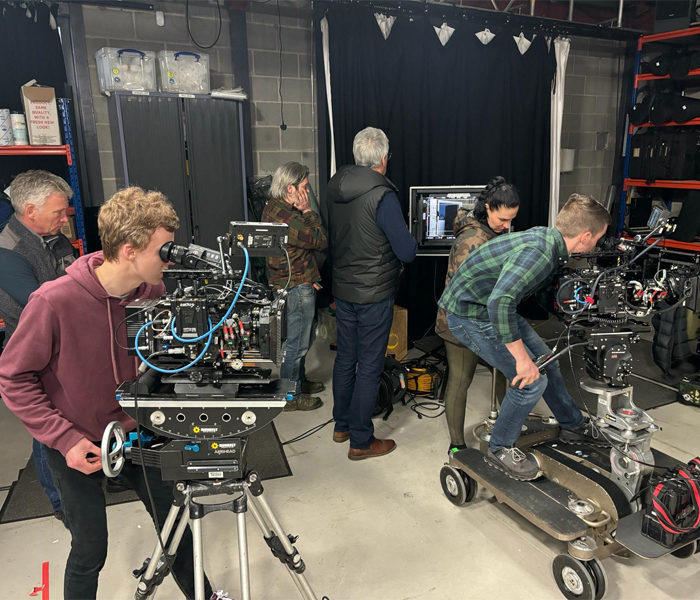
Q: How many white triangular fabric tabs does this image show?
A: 4